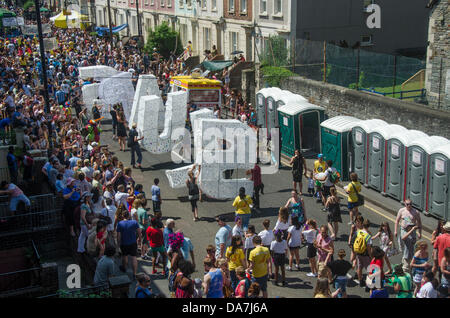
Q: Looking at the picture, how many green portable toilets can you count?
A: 2